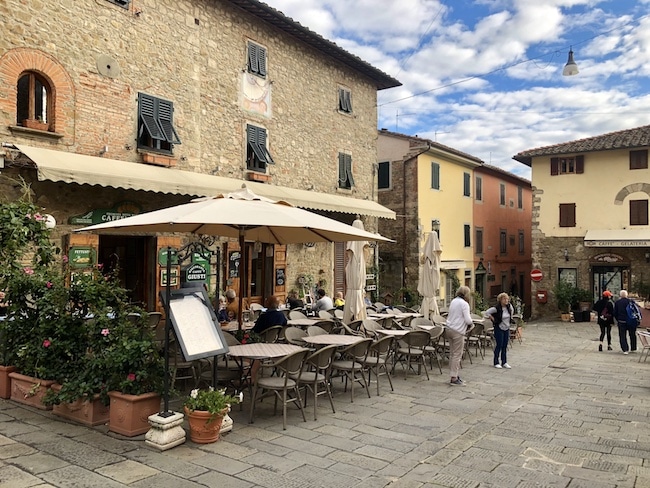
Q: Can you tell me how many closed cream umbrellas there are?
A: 2